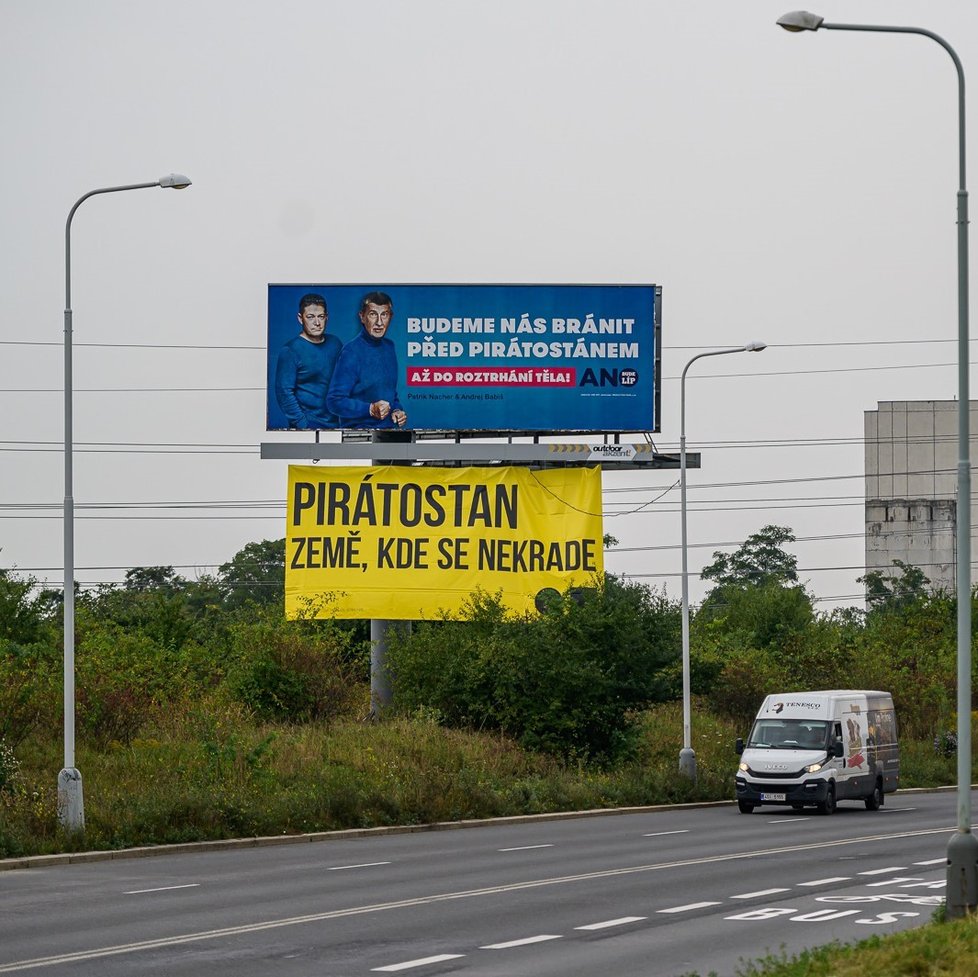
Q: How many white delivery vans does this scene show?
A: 1